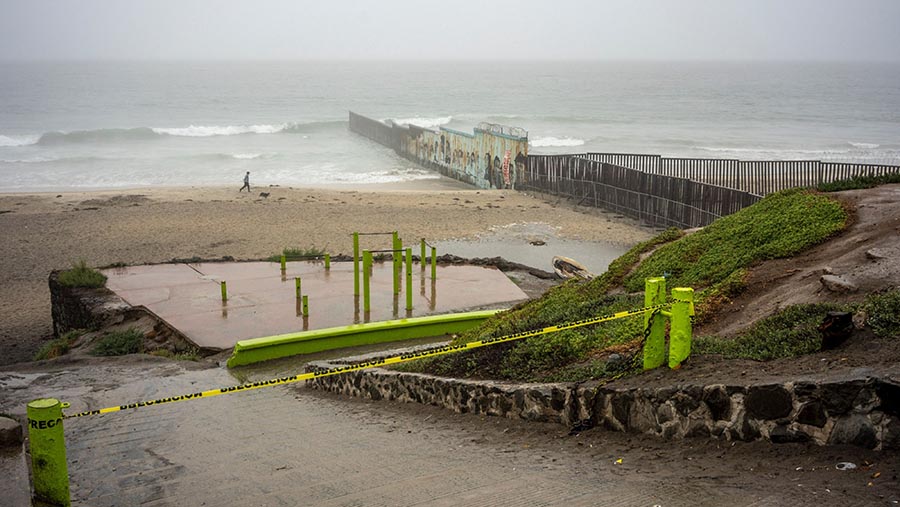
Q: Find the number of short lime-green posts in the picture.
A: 5